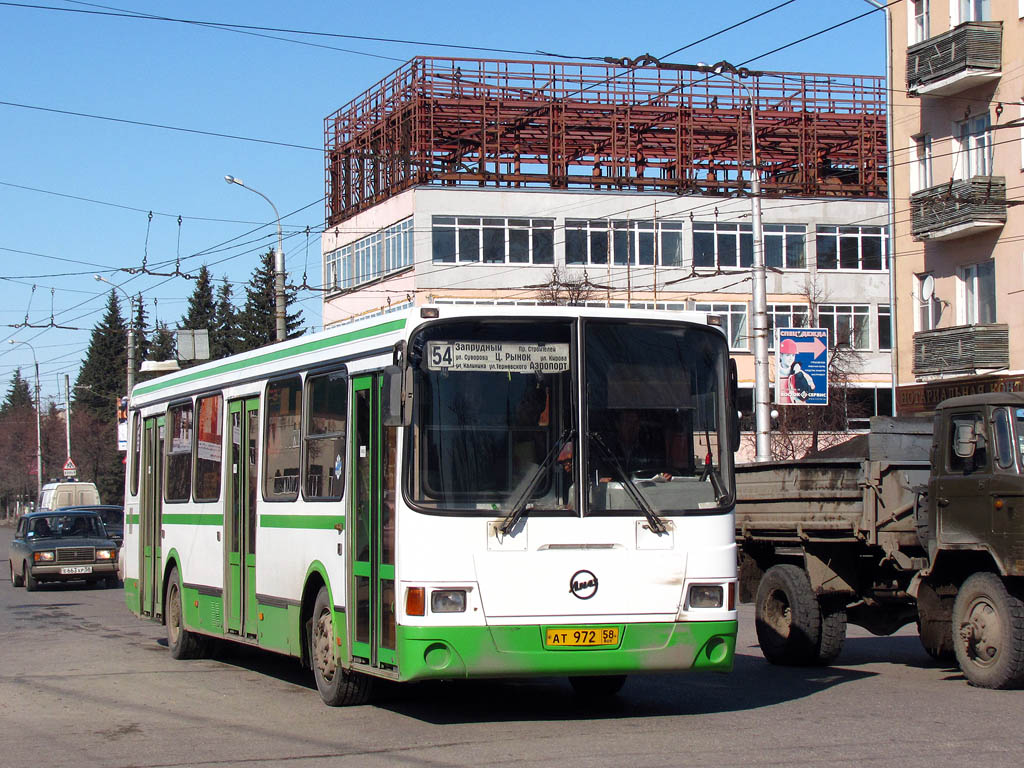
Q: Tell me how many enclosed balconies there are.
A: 3